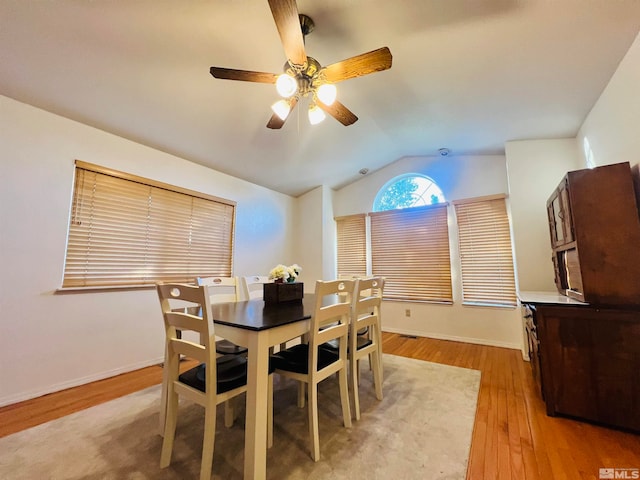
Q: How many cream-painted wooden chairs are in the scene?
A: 6